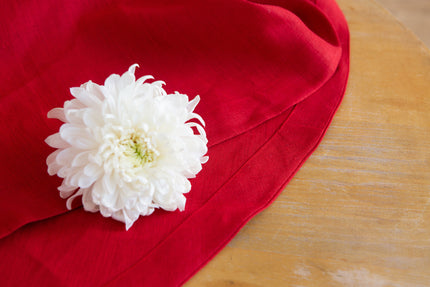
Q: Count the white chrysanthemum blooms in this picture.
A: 1